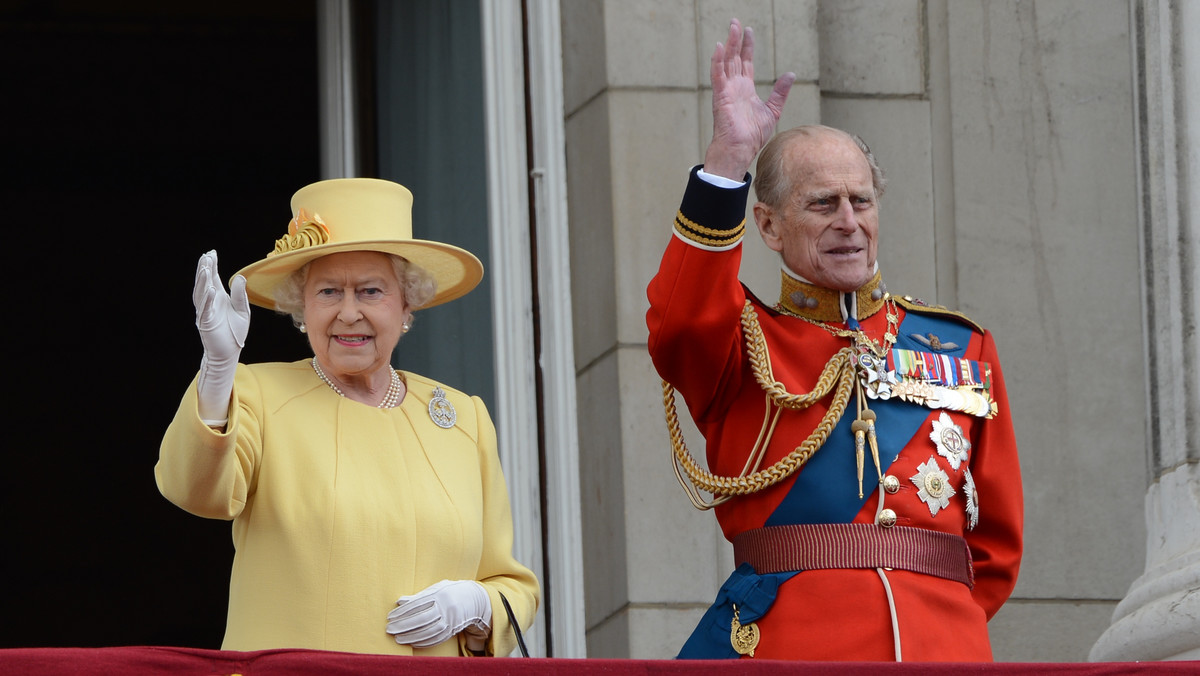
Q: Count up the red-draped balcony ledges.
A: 1